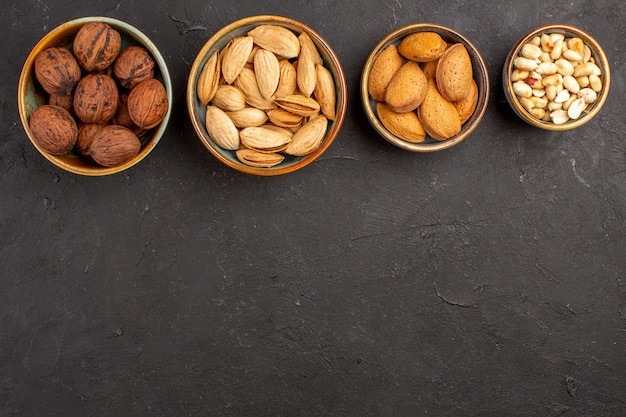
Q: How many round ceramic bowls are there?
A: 4